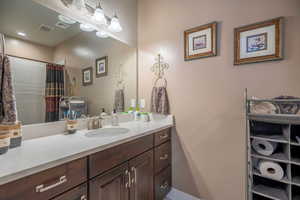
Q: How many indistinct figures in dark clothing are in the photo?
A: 0